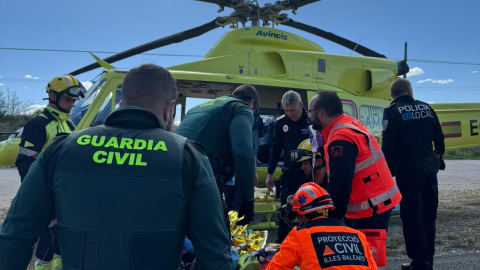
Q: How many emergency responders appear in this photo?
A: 8